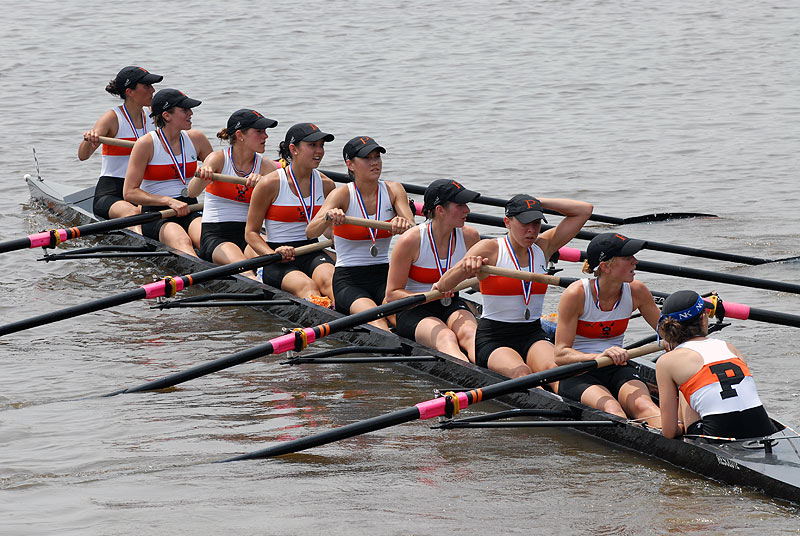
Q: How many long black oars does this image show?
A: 8